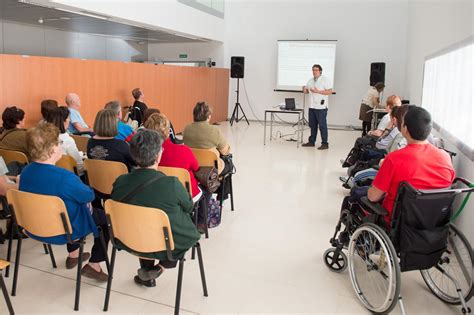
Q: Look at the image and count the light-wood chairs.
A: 9